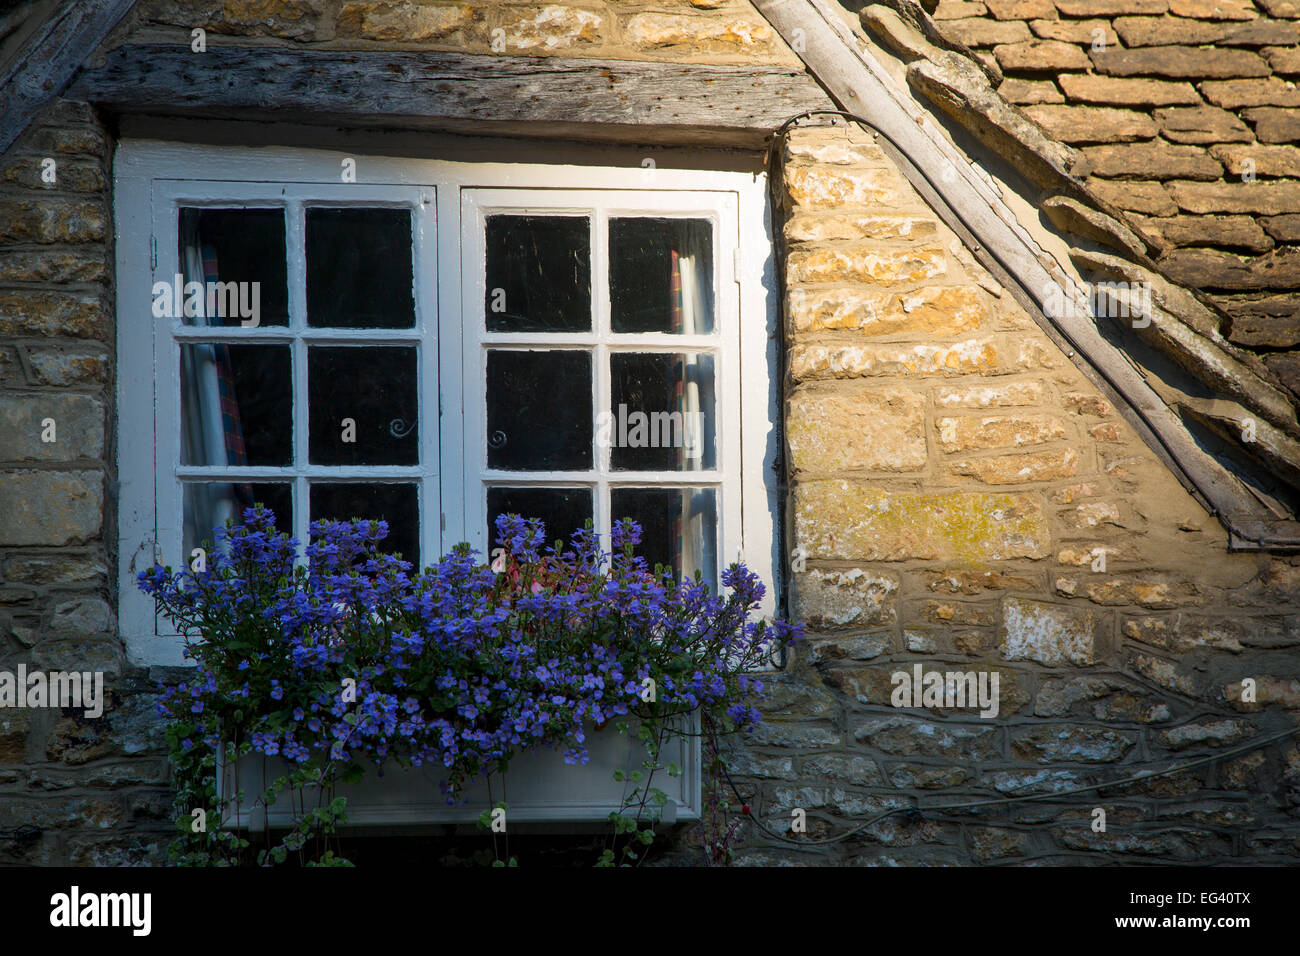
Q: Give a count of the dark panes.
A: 12